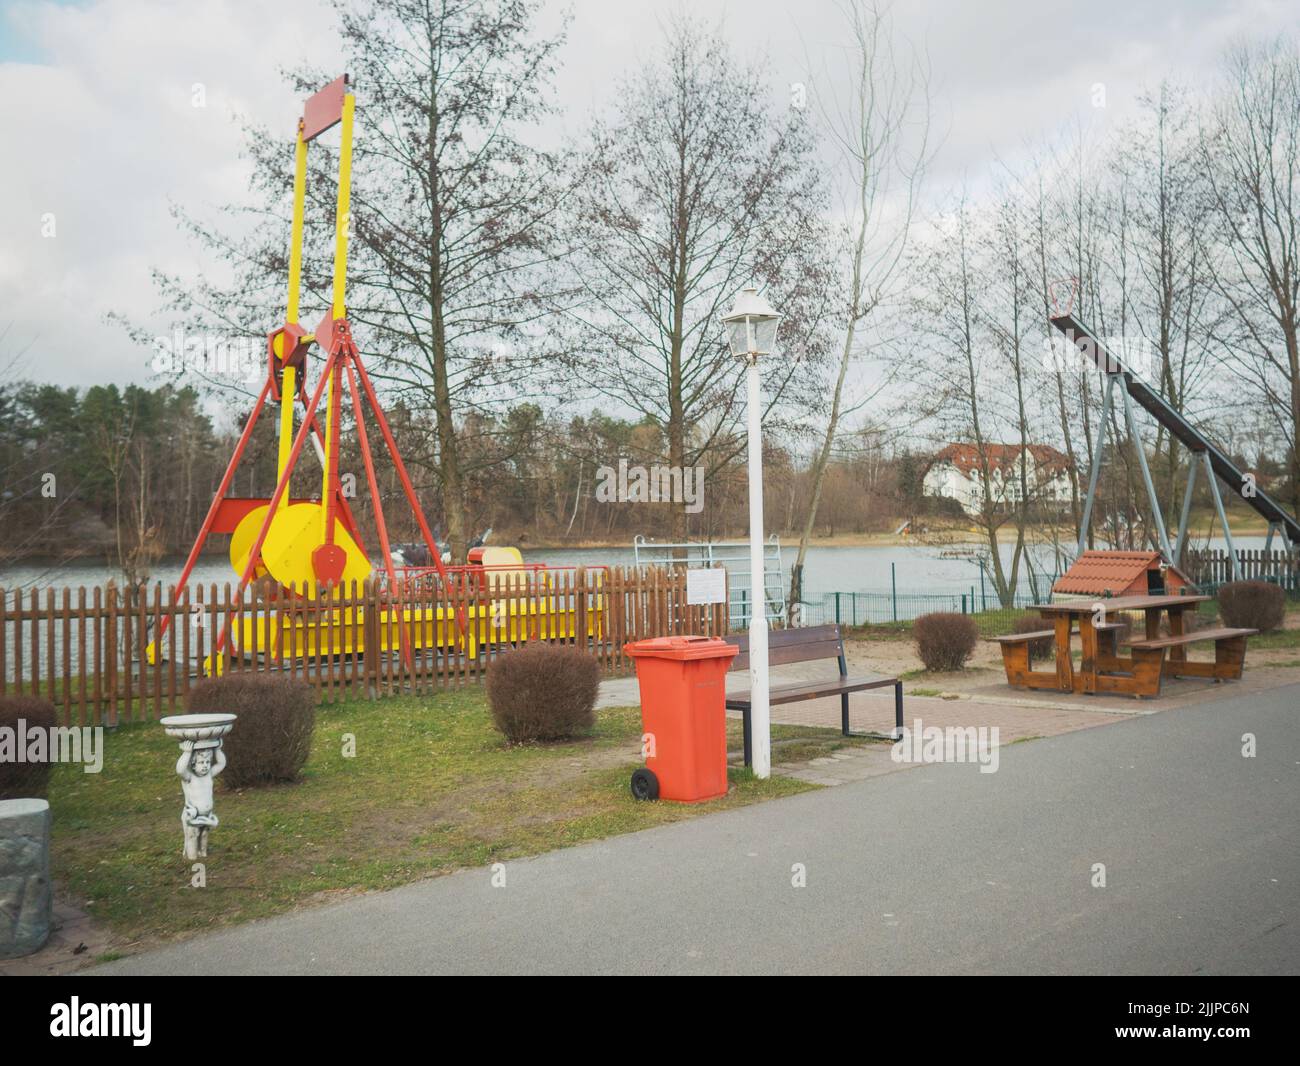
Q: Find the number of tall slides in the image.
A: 1